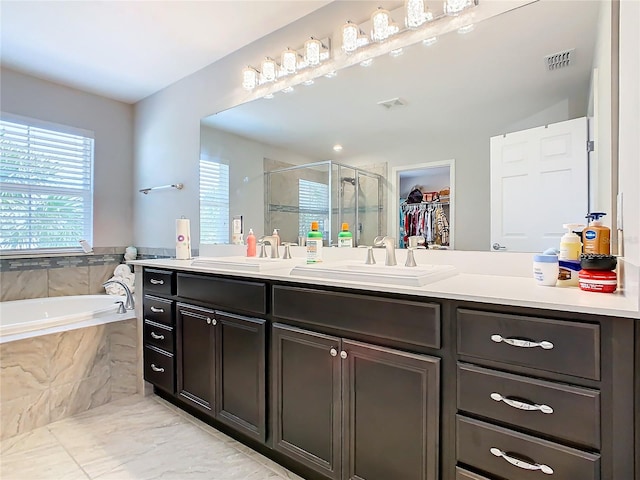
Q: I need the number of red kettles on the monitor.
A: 0